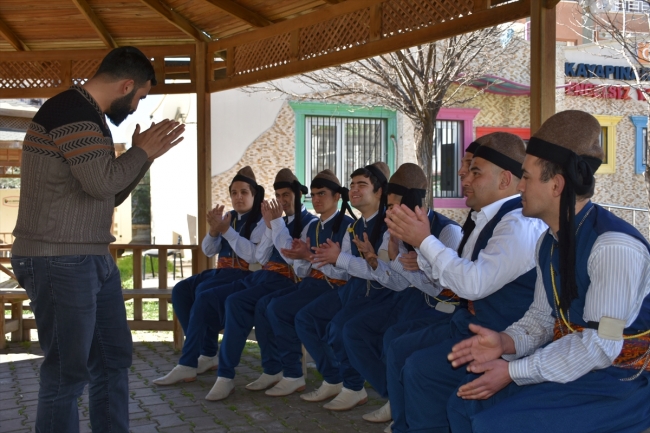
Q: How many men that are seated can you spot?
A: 8